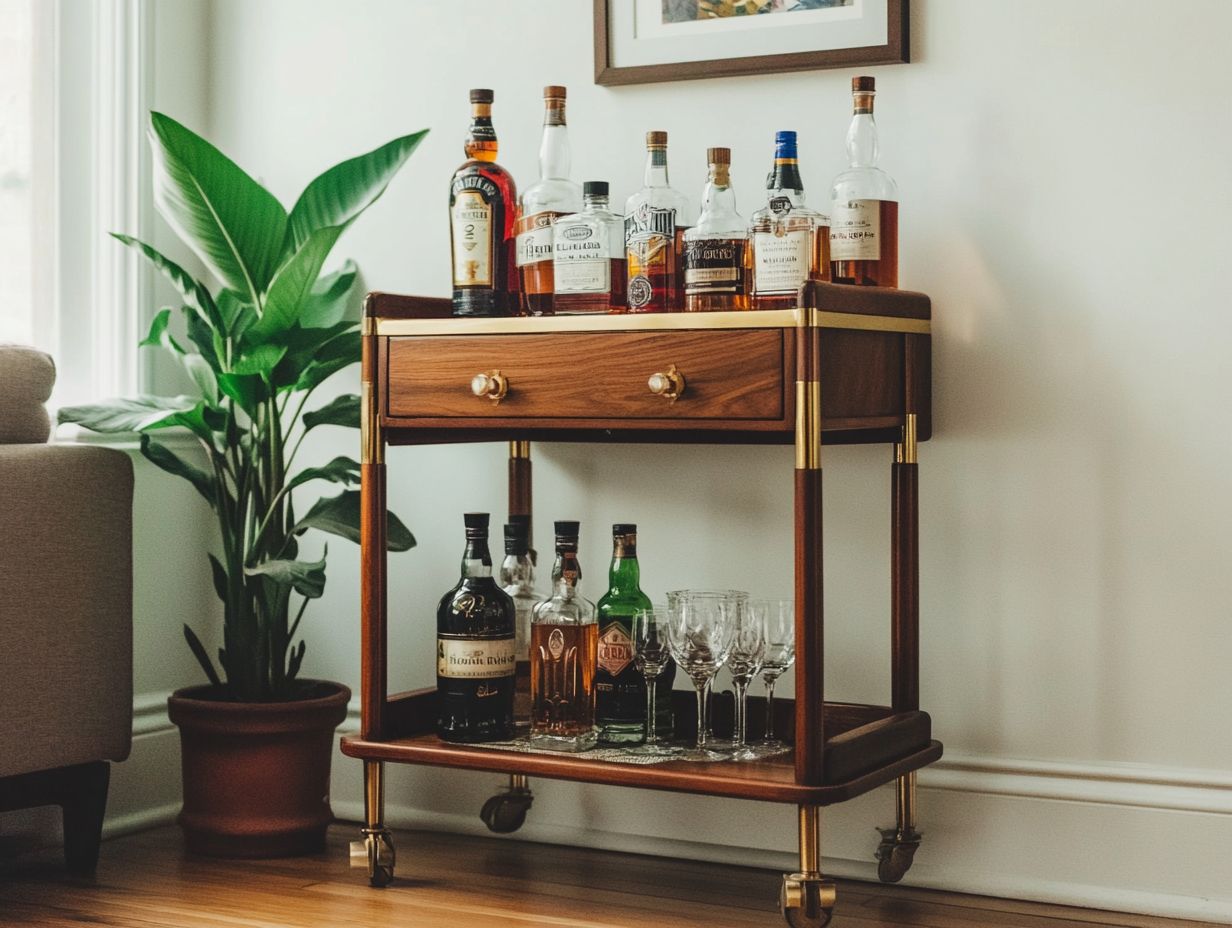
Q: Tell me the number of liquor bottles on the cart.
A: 11